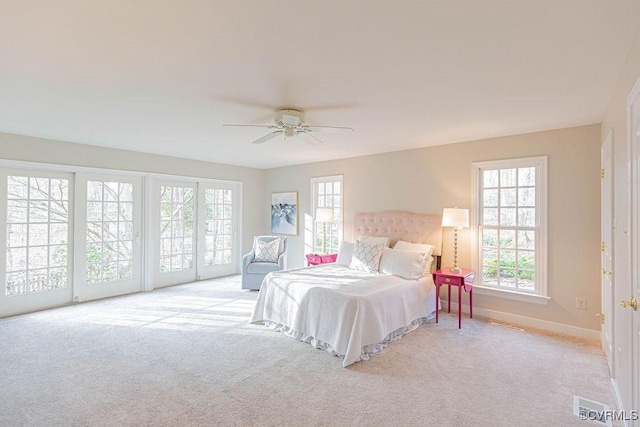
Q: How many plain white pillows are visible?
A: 4